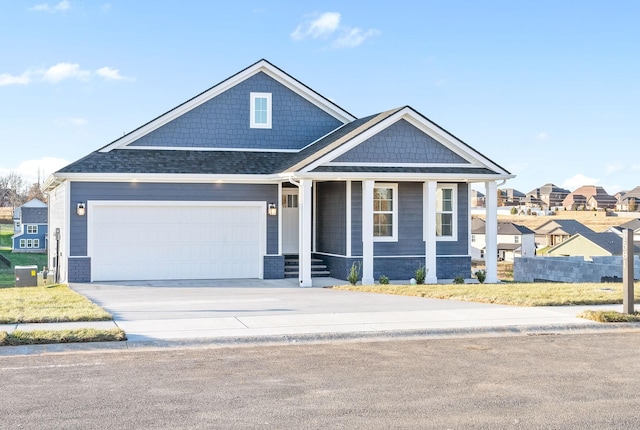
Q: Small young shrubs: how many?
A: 5